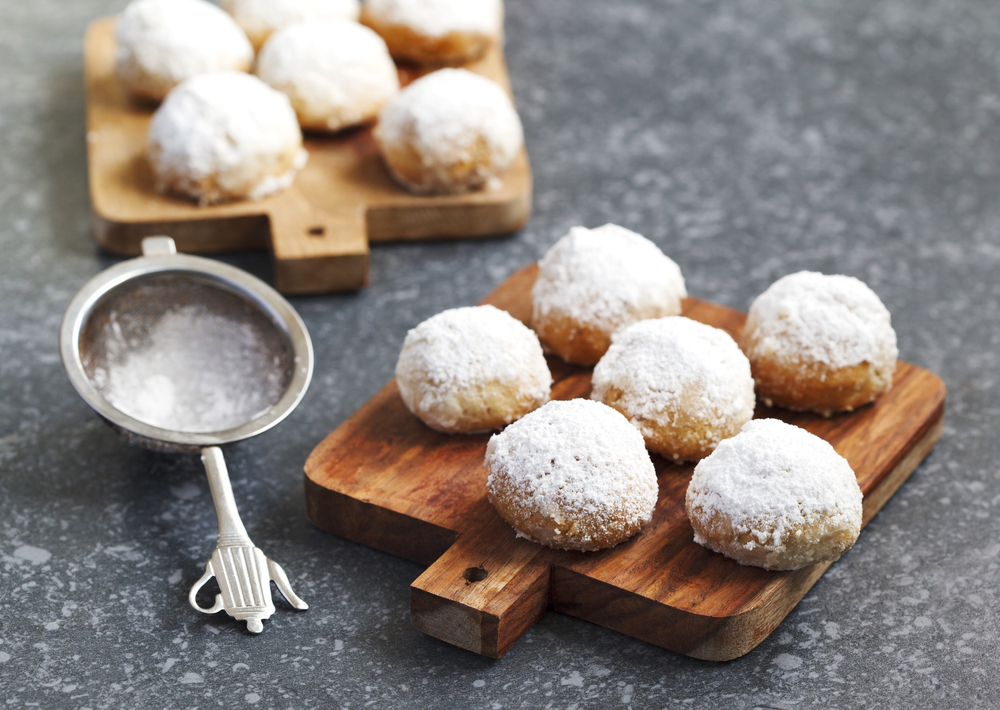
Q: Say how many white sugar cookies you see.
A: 12